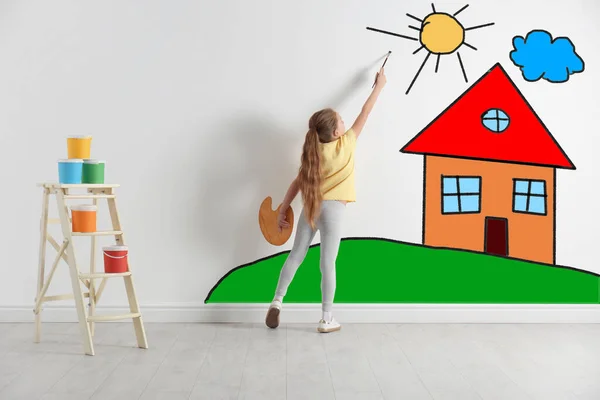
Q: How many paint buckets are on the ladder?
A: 5